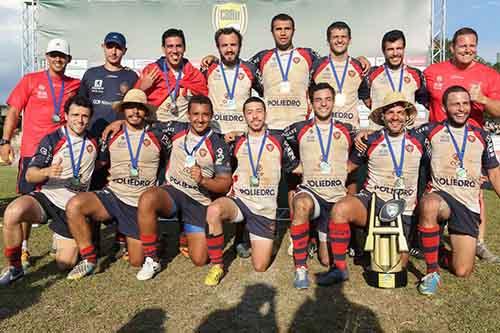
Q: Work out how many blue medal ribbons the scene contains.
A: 13